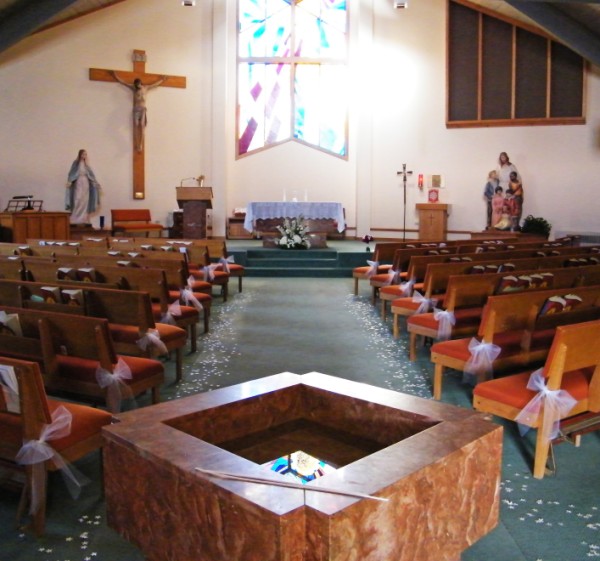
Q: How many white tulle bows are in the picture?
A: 15